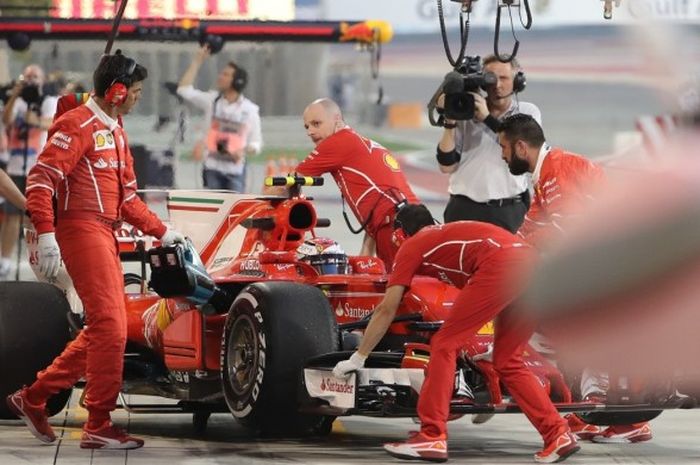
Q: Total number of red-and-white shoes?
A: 6